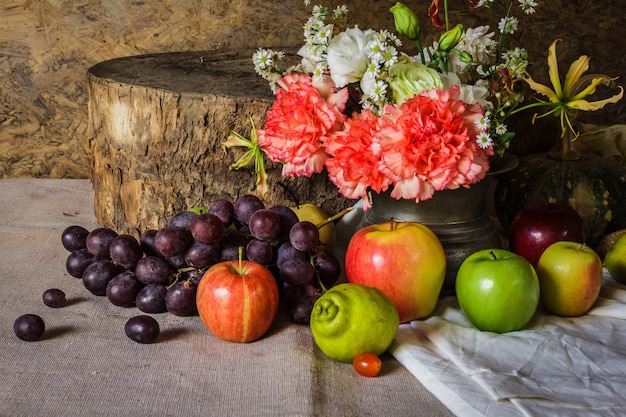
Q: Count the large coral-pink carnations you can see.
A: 3